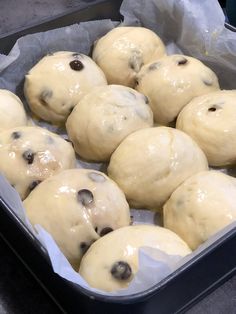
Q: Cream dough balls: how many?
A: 11